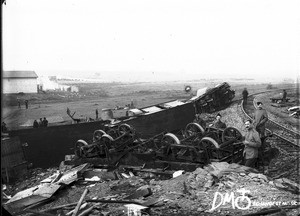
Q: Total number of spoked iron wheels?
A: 8